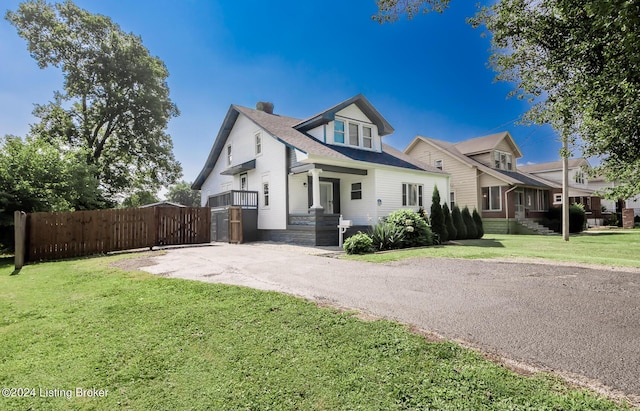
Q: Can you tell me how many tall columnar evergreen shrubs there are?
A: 5